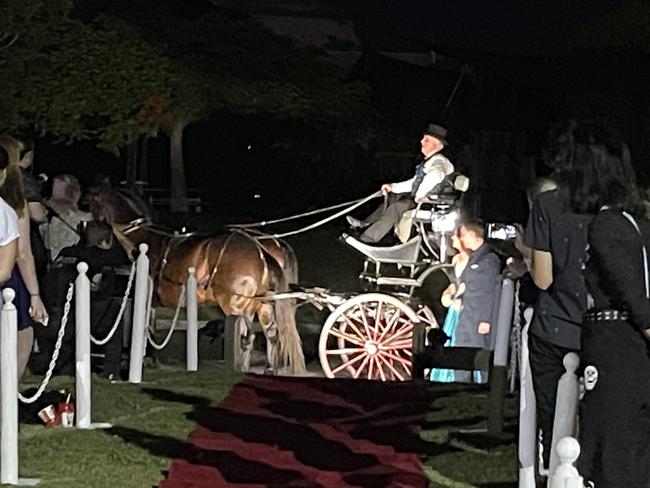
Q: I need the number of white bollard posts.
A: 8